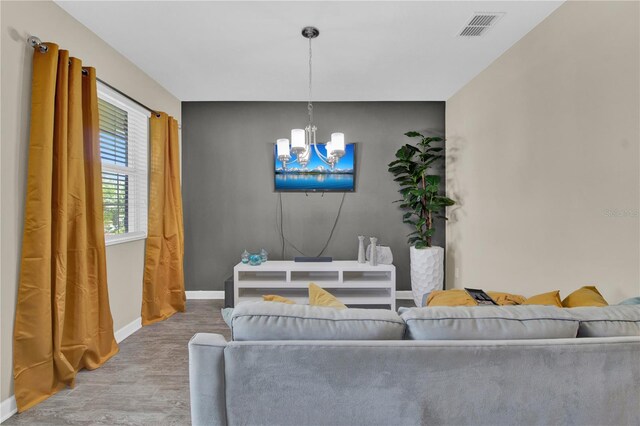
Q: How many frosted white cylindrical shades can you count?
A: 5